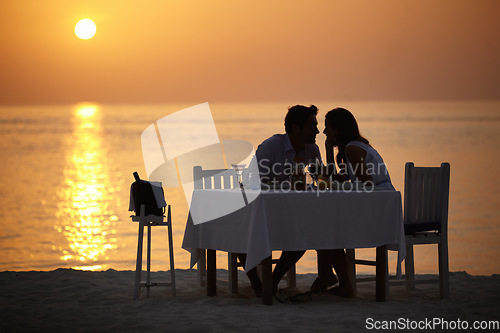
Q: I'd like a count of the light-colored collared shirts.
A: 1